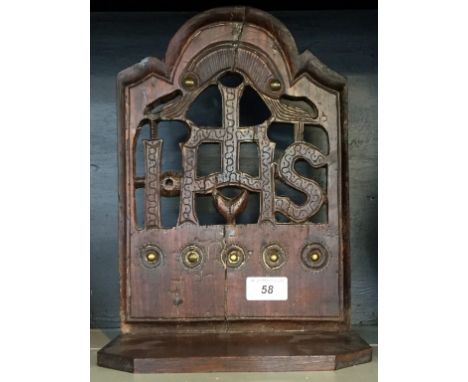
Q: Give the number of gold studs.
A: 7